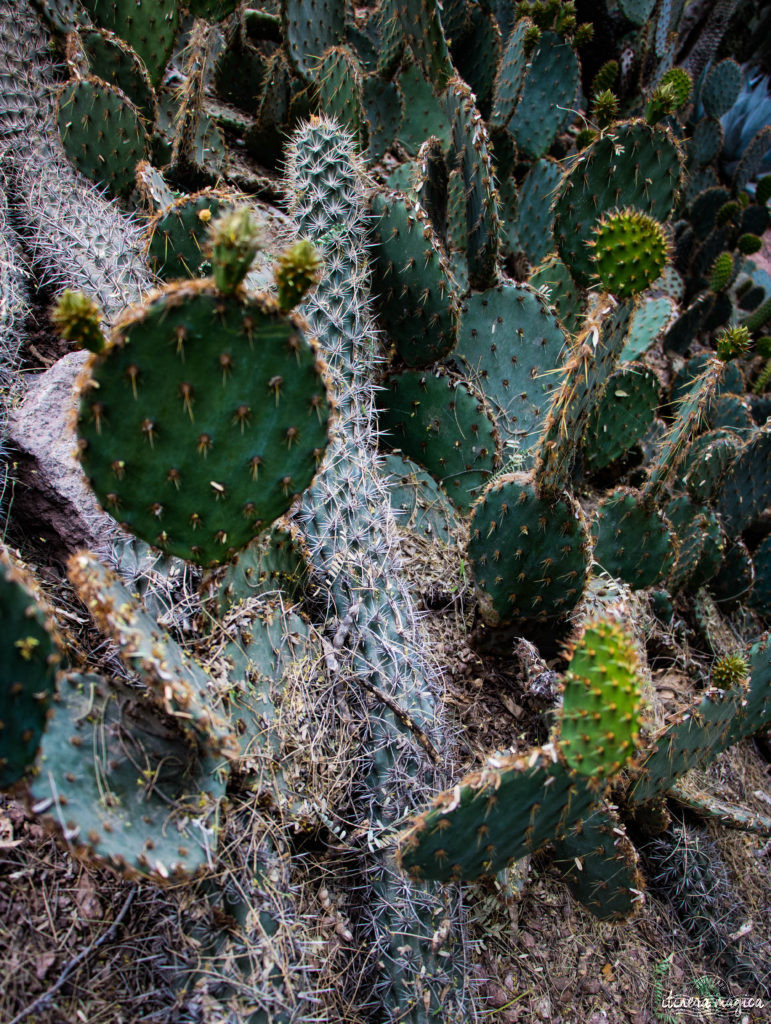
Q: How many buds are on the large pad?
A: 3